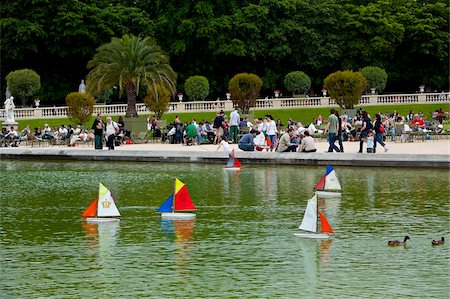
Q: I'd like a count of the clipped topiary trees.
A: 8